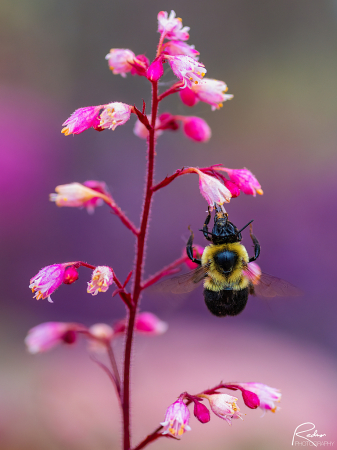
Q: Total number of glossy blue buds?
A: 0